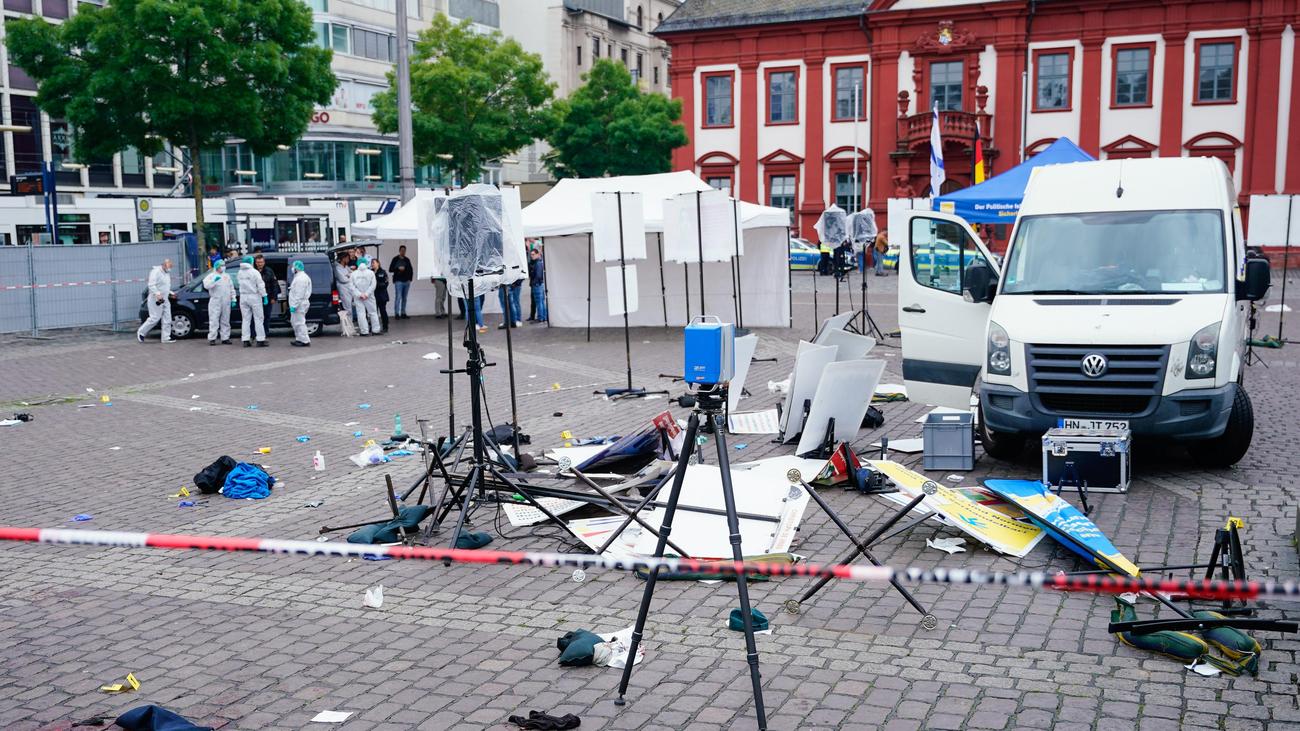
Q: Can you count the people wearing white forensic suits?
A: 6